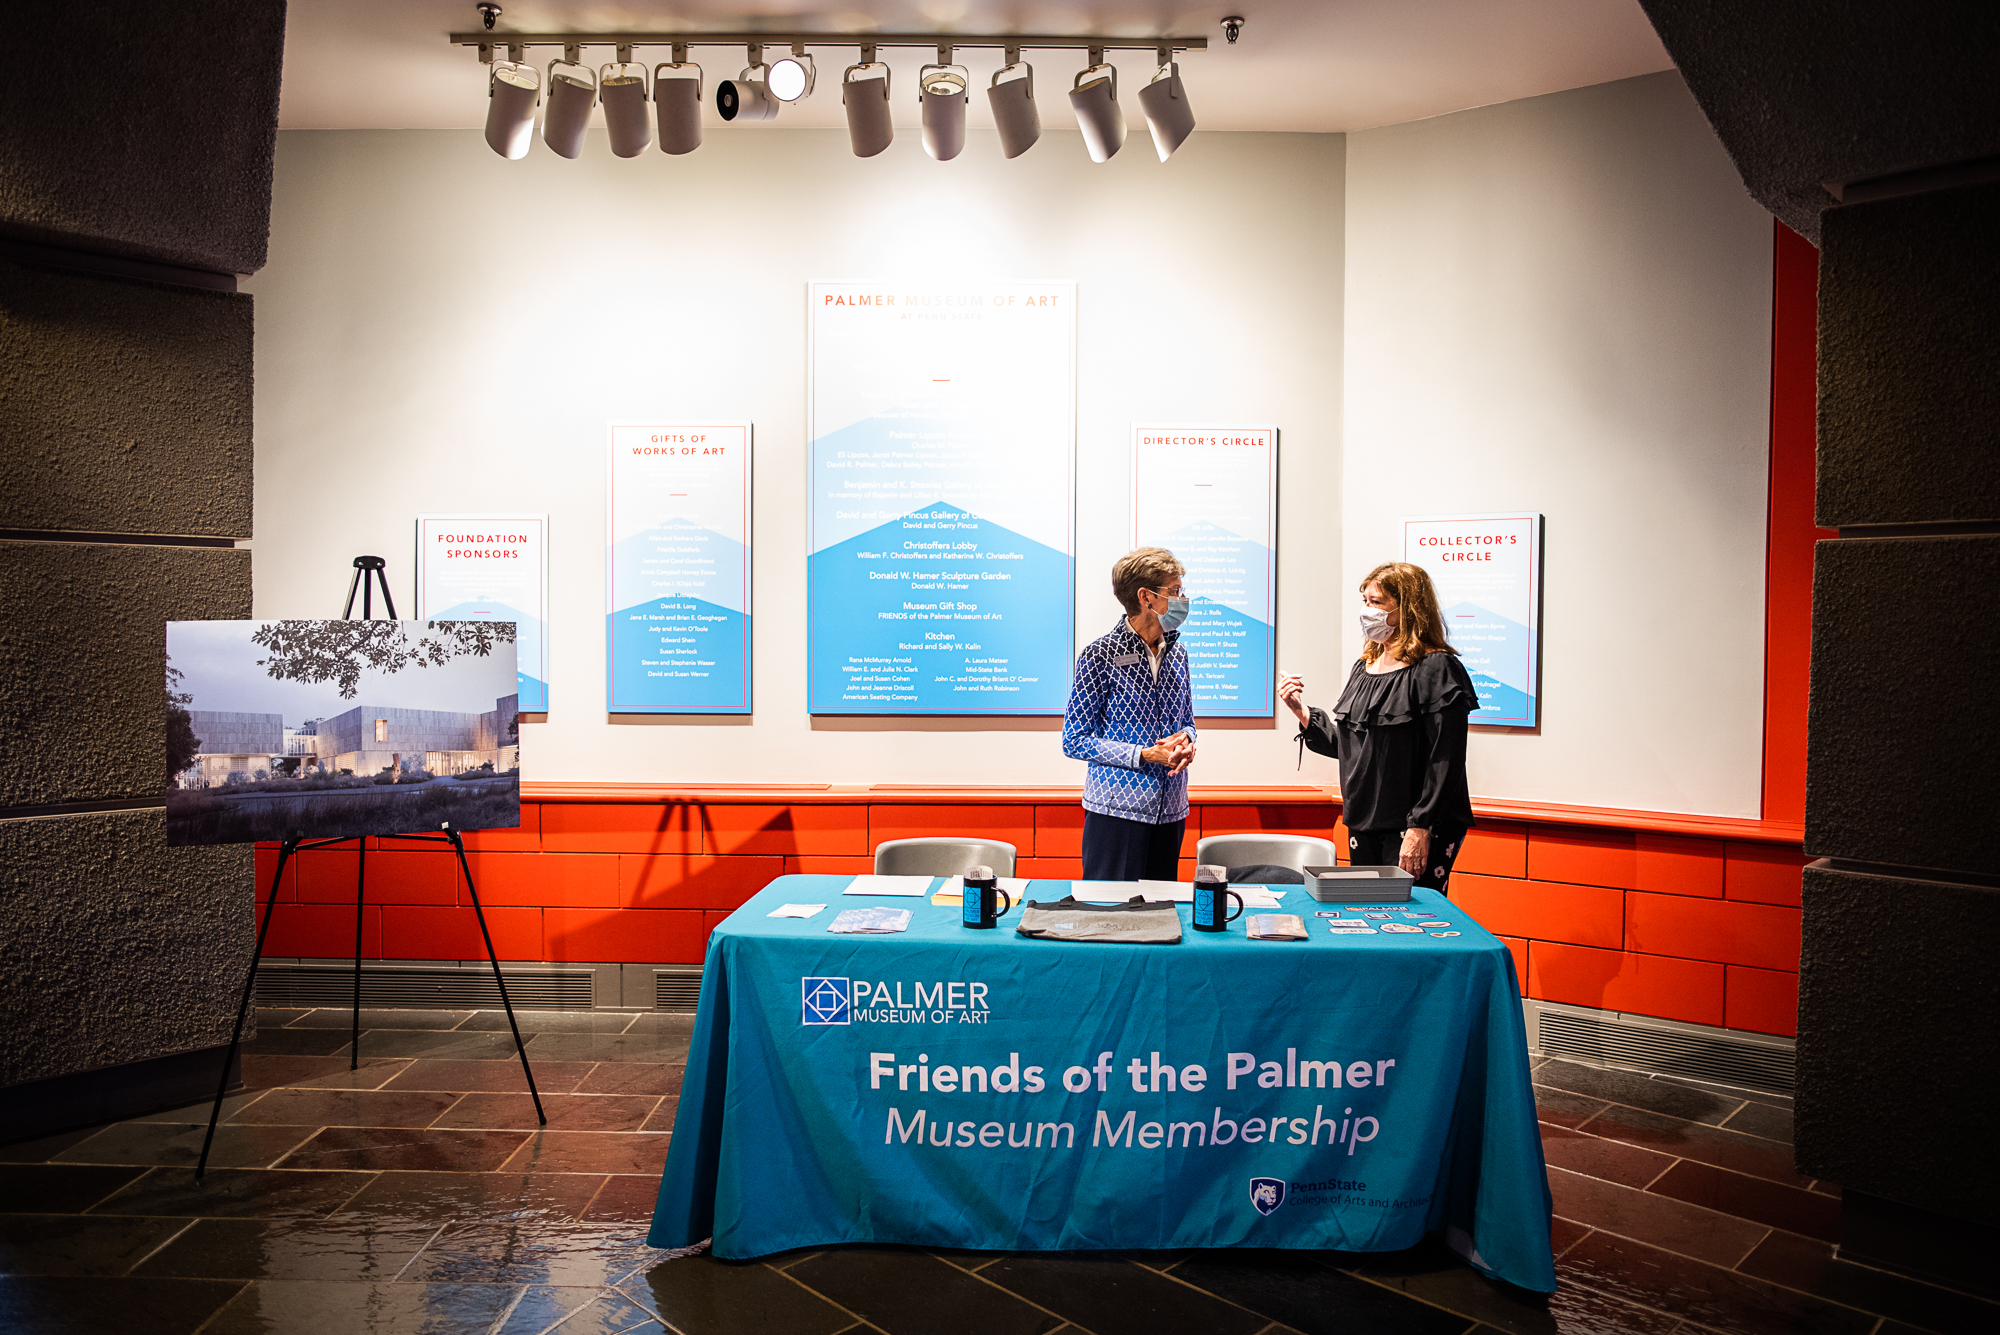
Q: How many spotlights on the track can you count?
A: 11